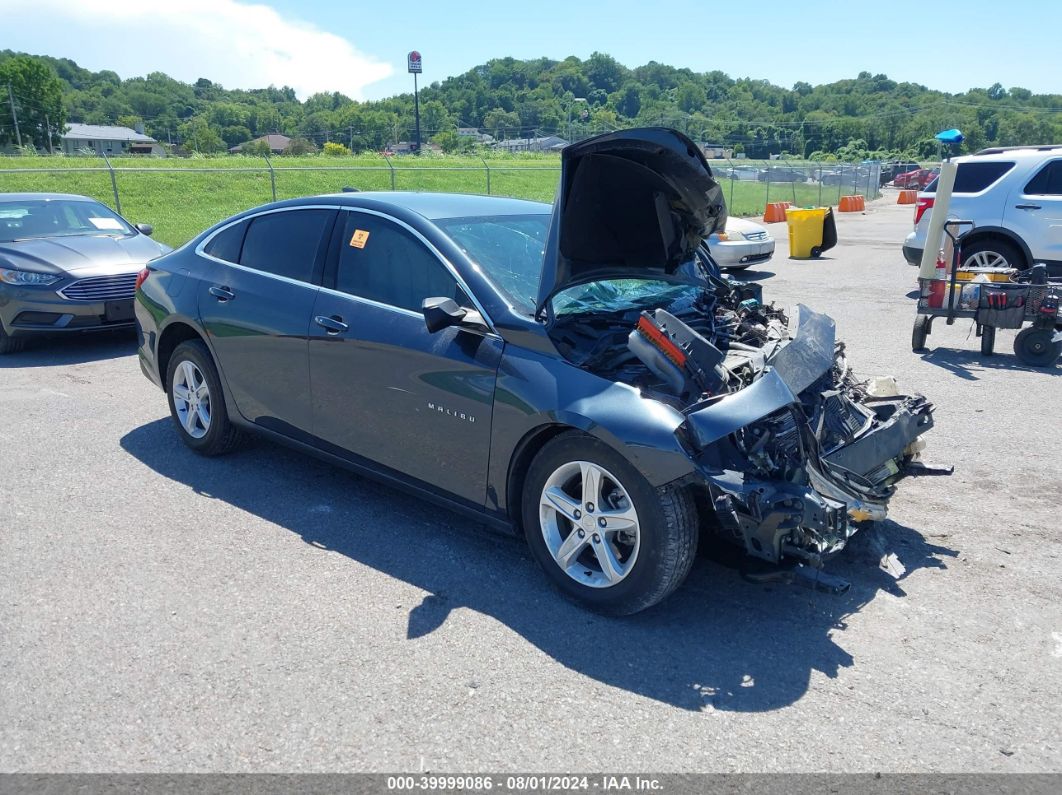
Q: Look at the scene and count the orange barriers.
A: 3